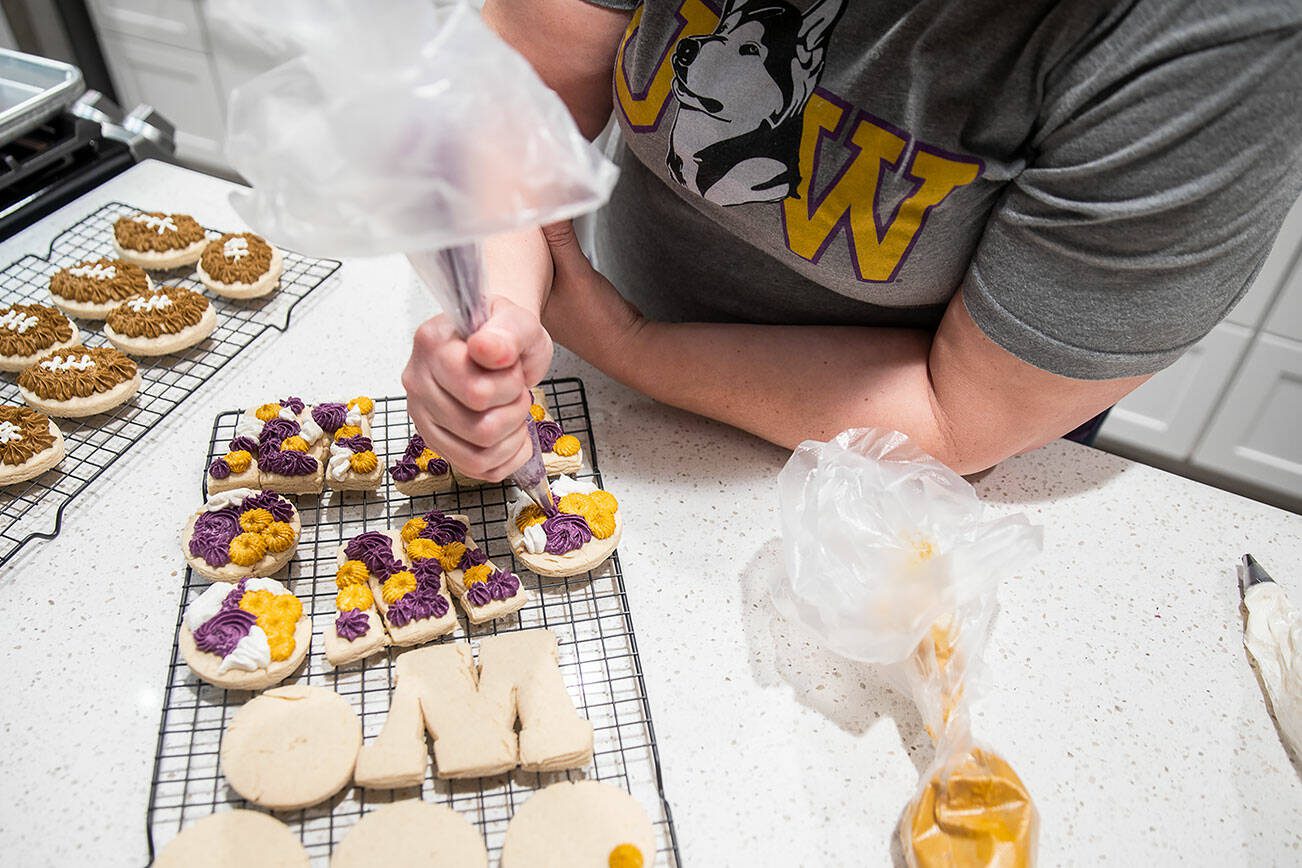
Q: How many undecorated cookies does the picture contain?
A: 4